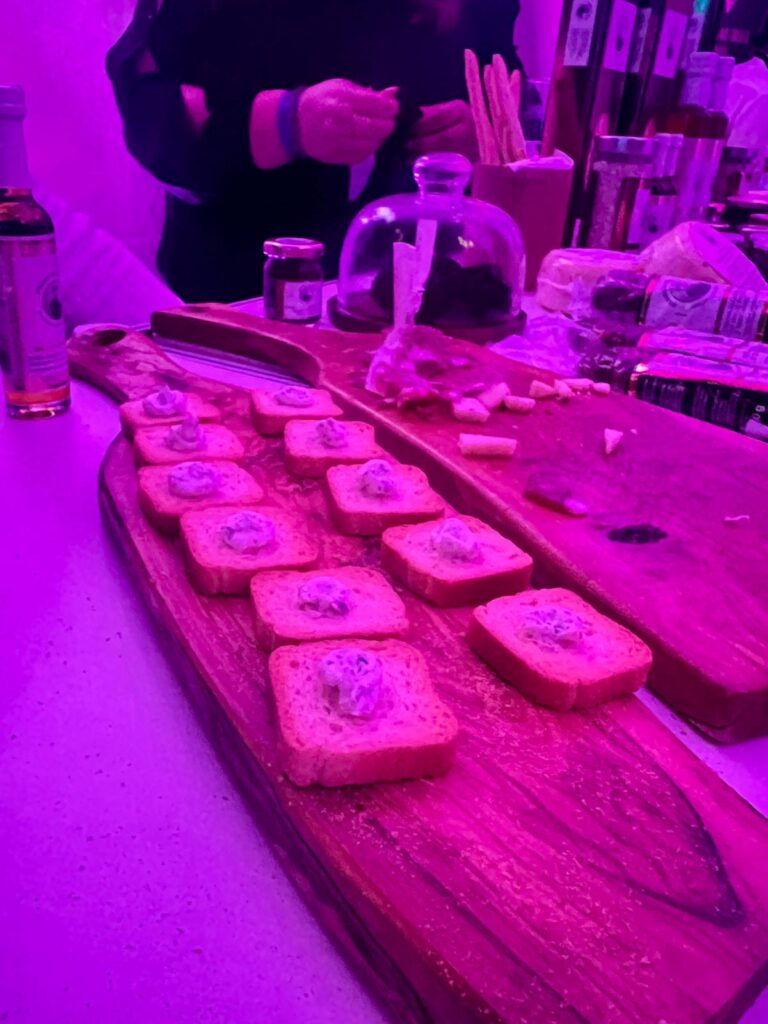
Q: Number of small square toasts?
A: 11